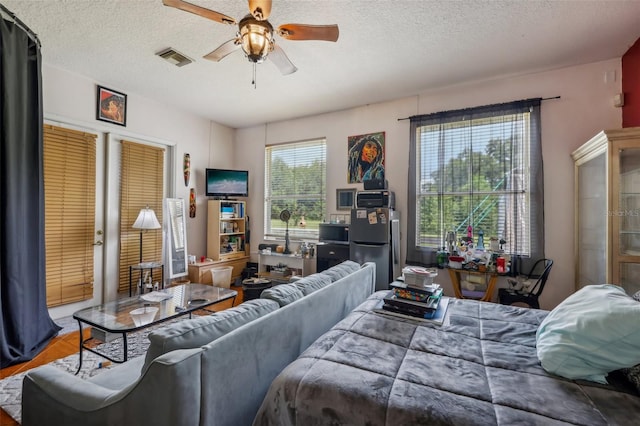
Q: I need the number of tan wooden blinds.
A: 2